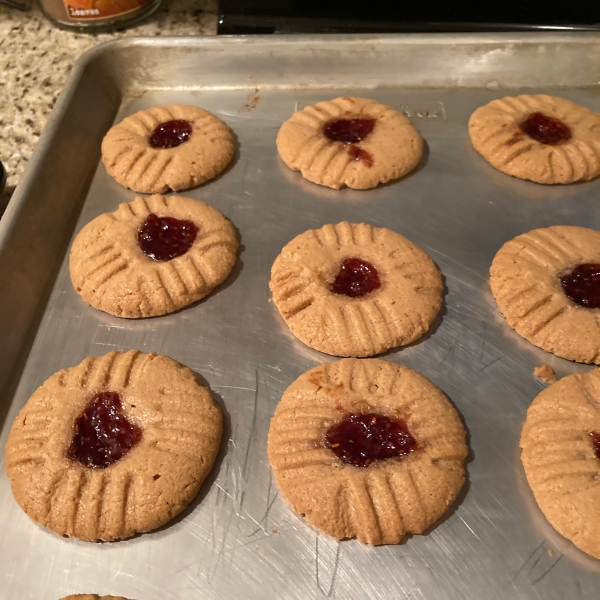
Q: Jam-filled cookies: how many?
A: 9